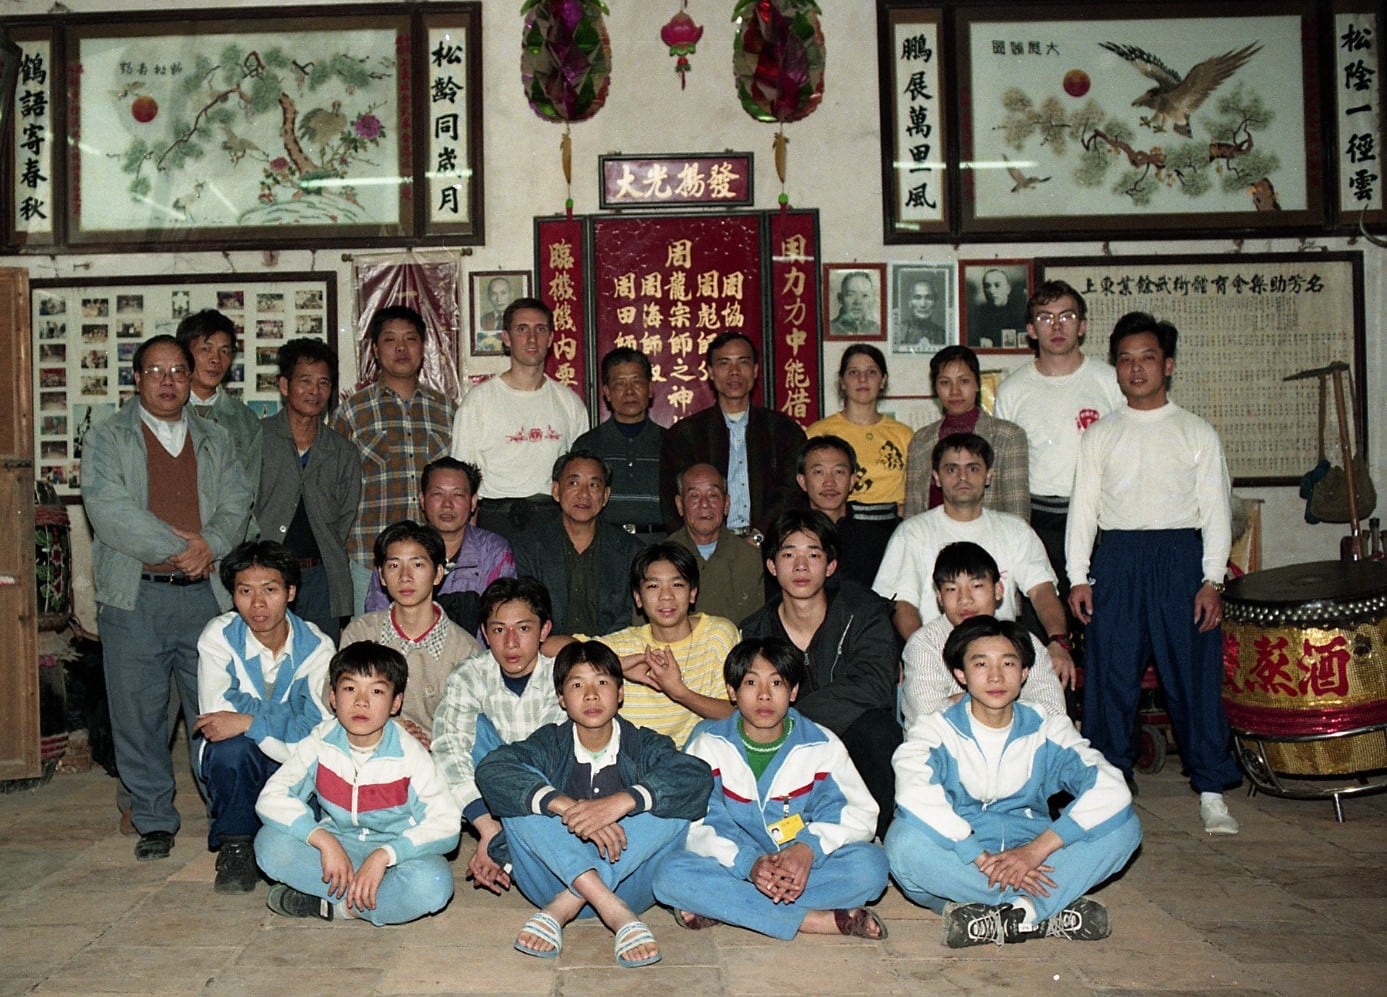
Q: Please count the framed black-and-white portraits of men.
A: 4